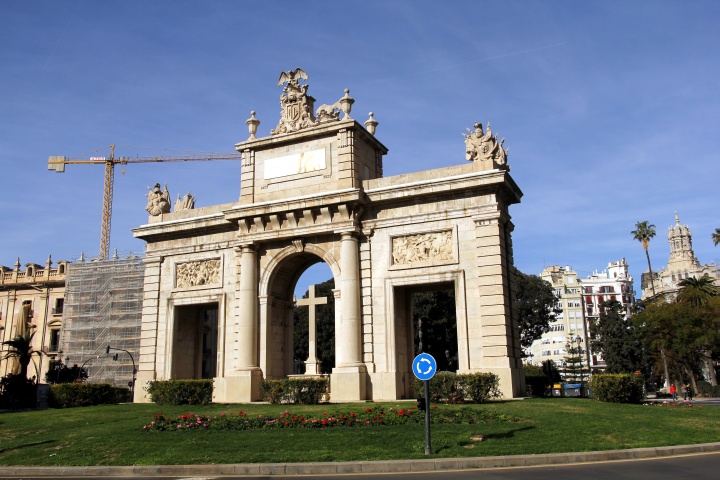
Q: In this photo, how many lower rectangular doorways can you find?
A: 2